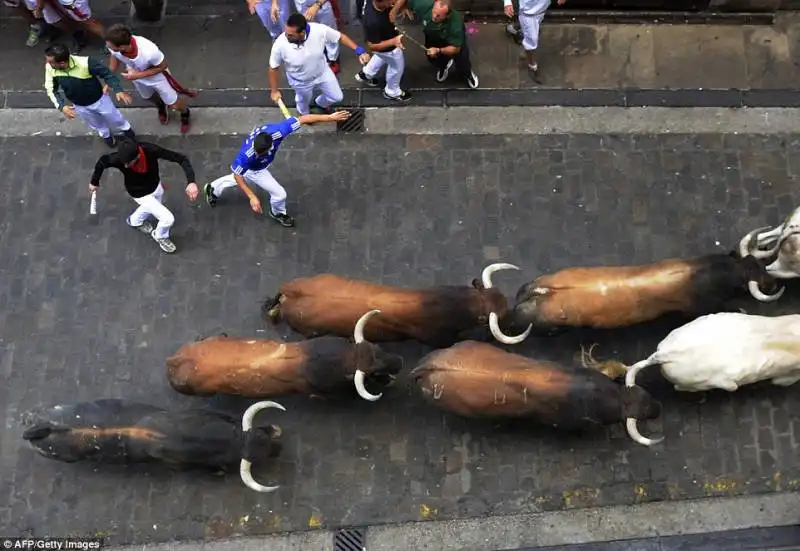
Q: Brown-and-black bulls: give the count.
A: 5